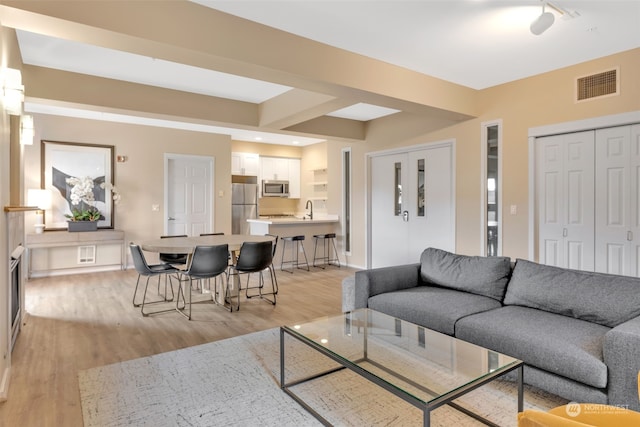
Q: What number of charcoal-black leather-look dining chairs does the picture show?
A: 6